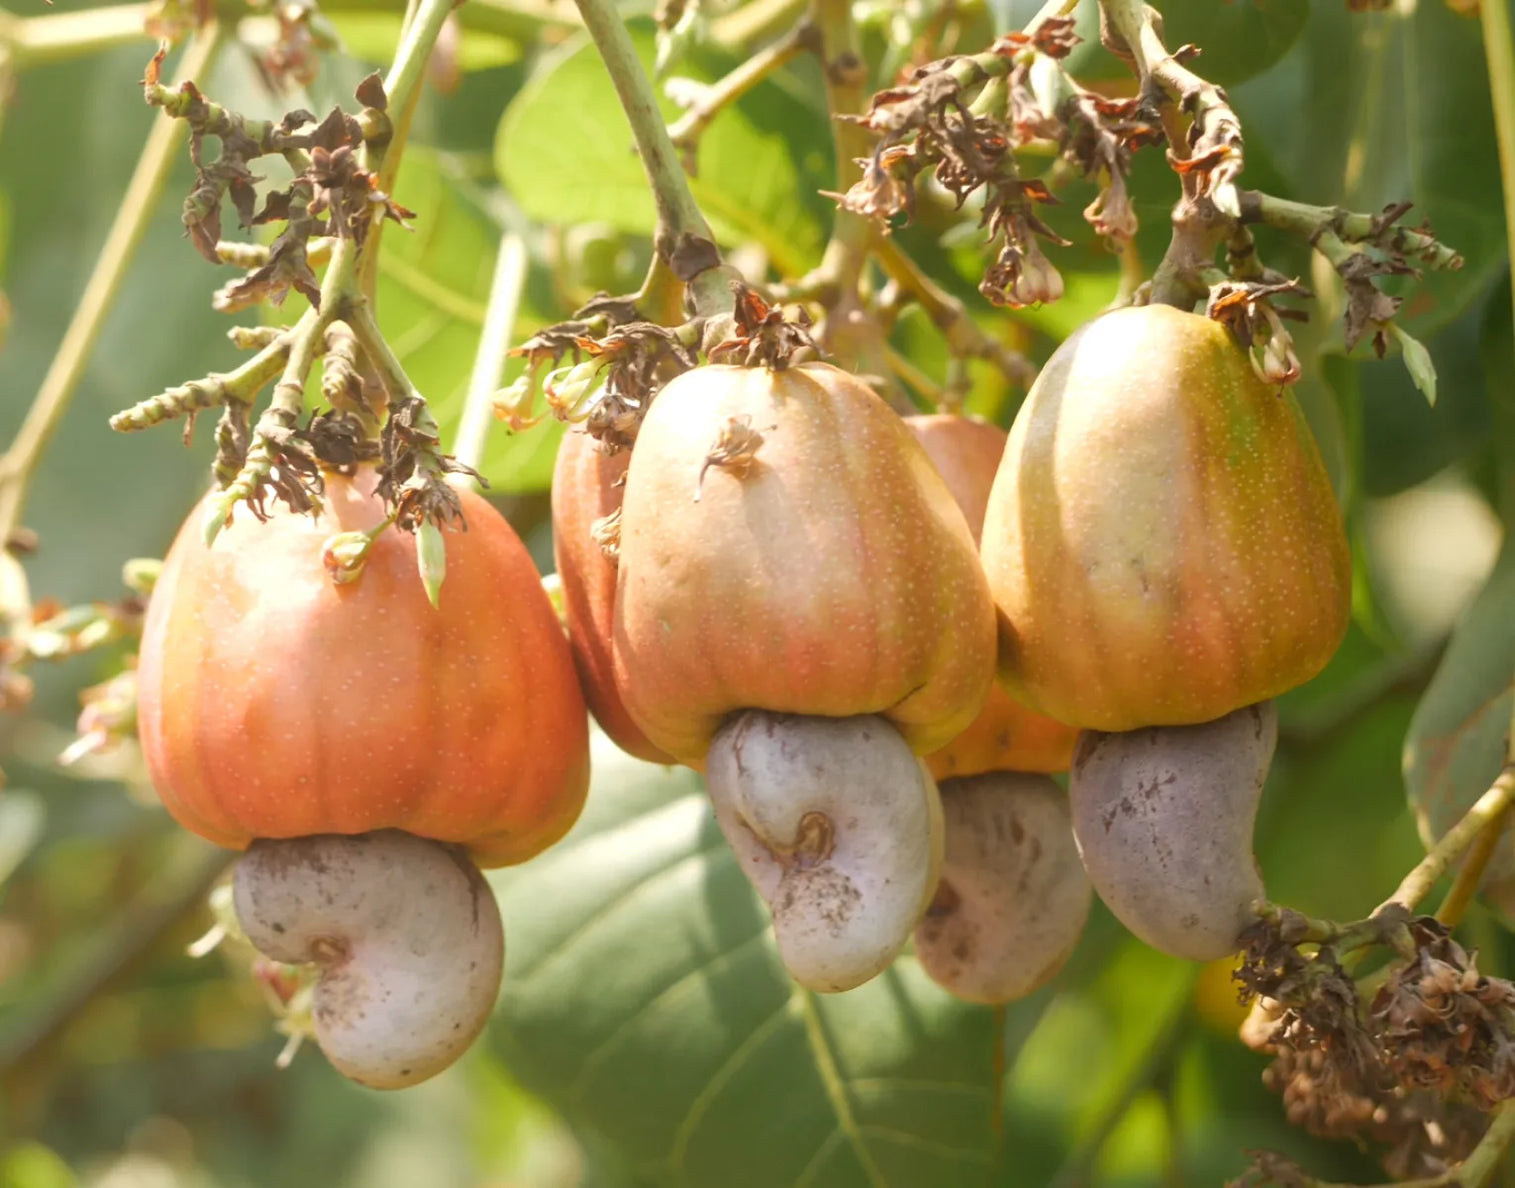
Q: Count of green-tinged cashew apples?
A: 1